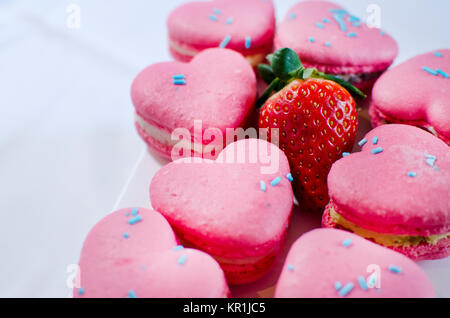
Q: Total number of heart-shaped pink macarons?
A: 8